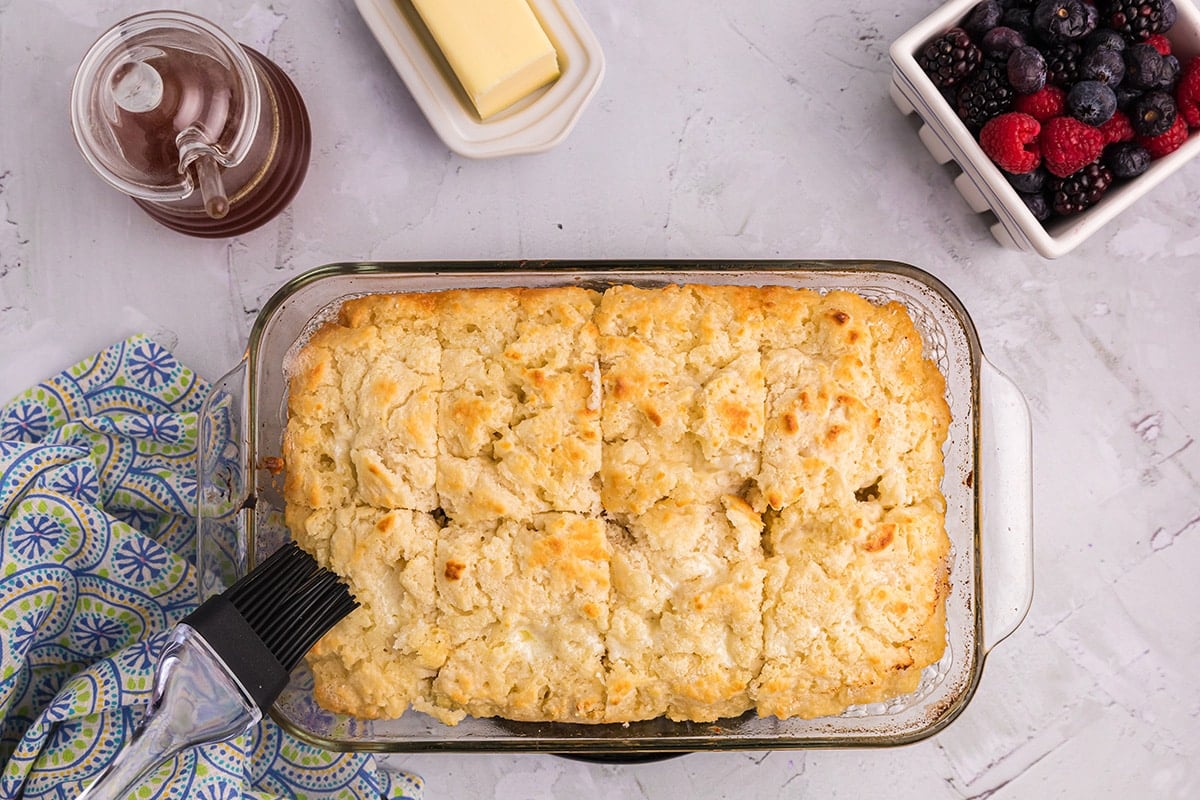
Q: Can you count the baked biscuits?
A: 8